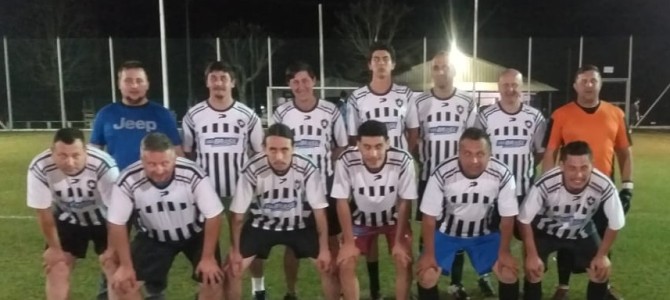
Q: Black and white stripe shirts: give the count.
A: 11